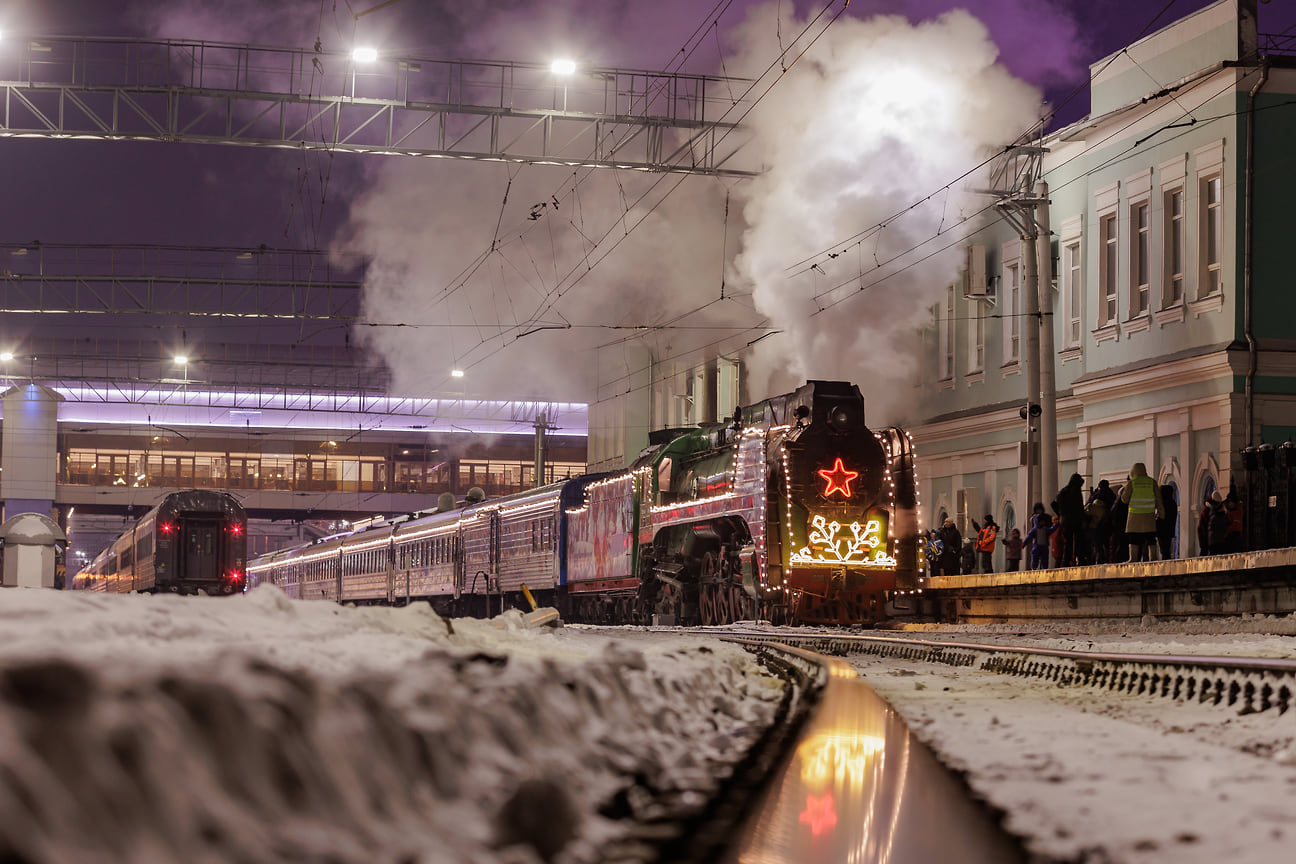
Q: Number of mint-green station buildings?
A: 1